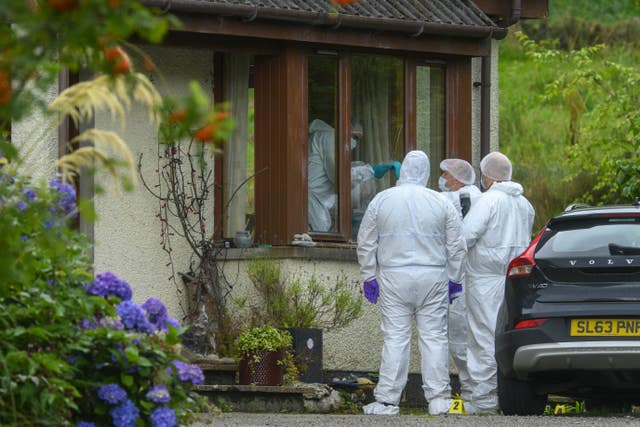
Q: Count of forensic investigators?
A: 4